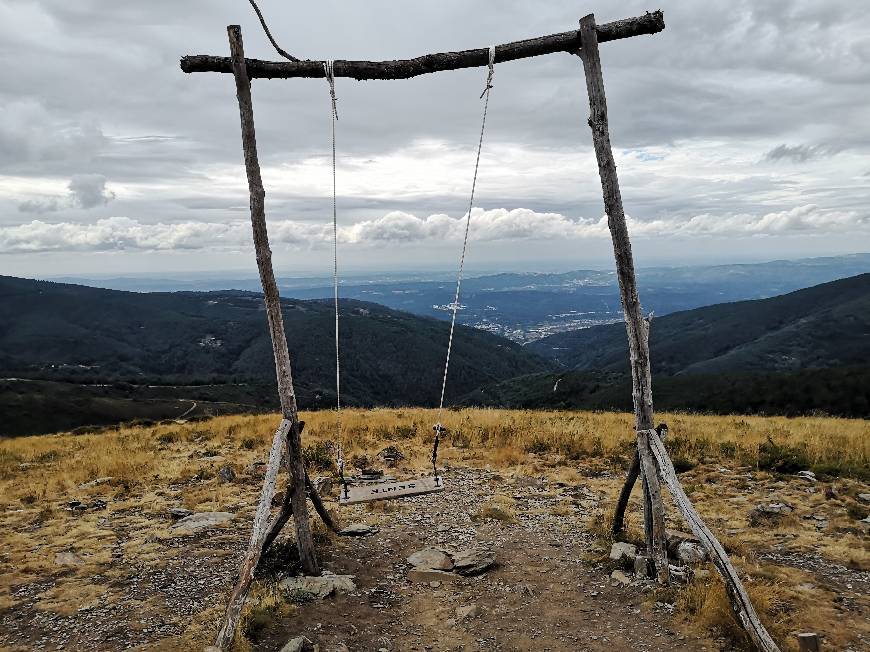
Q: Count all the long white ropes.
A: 2